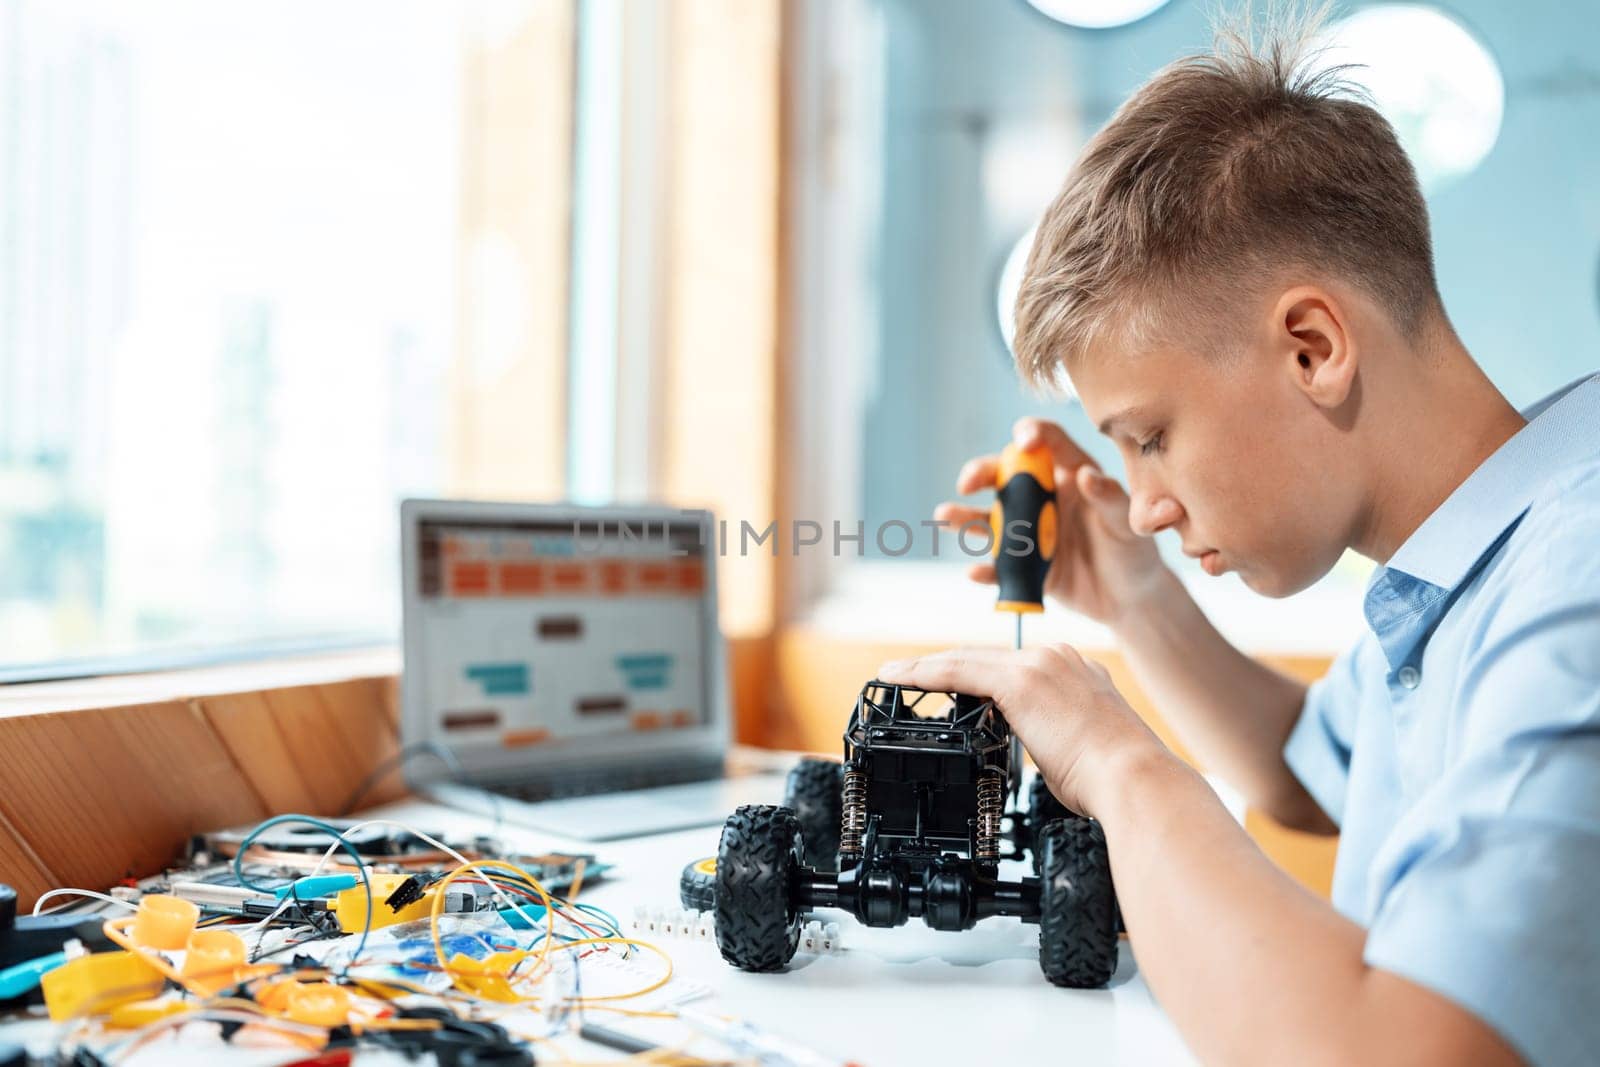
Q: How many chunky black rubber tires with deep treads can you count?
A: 4